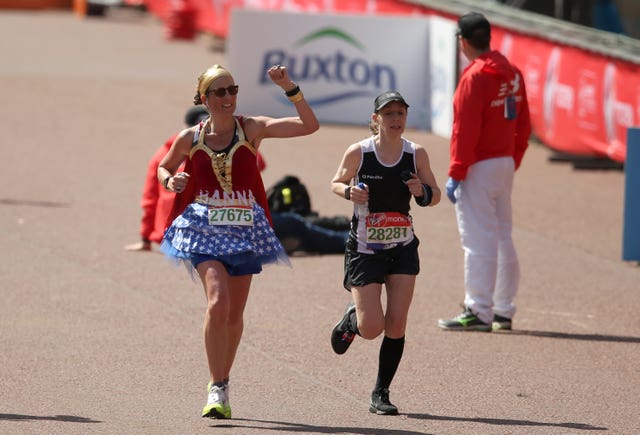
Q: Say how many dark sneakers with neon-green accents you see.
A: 2